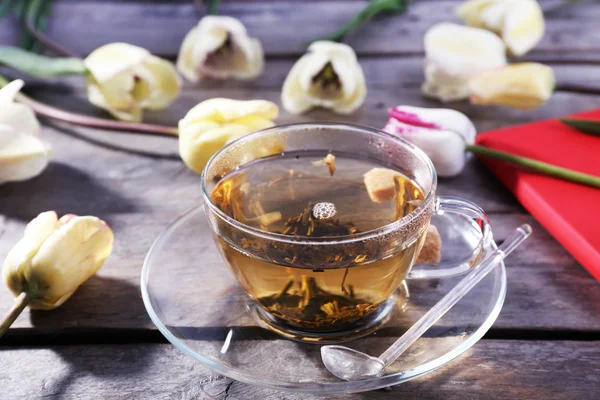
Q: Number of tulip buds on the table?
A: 10